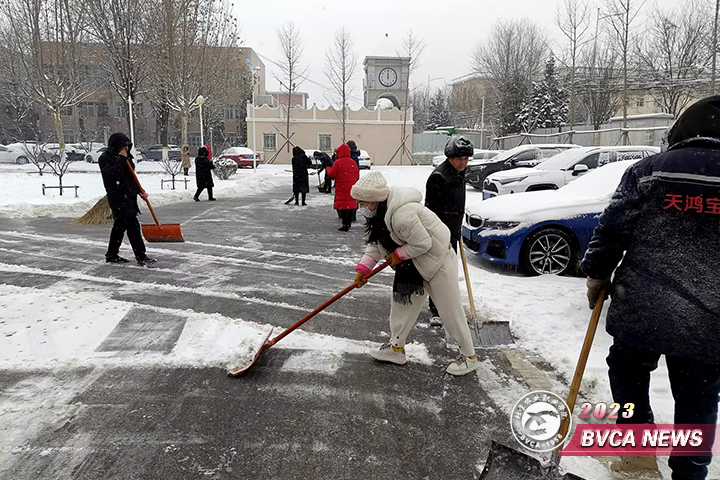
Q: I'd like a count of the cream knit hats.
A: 1